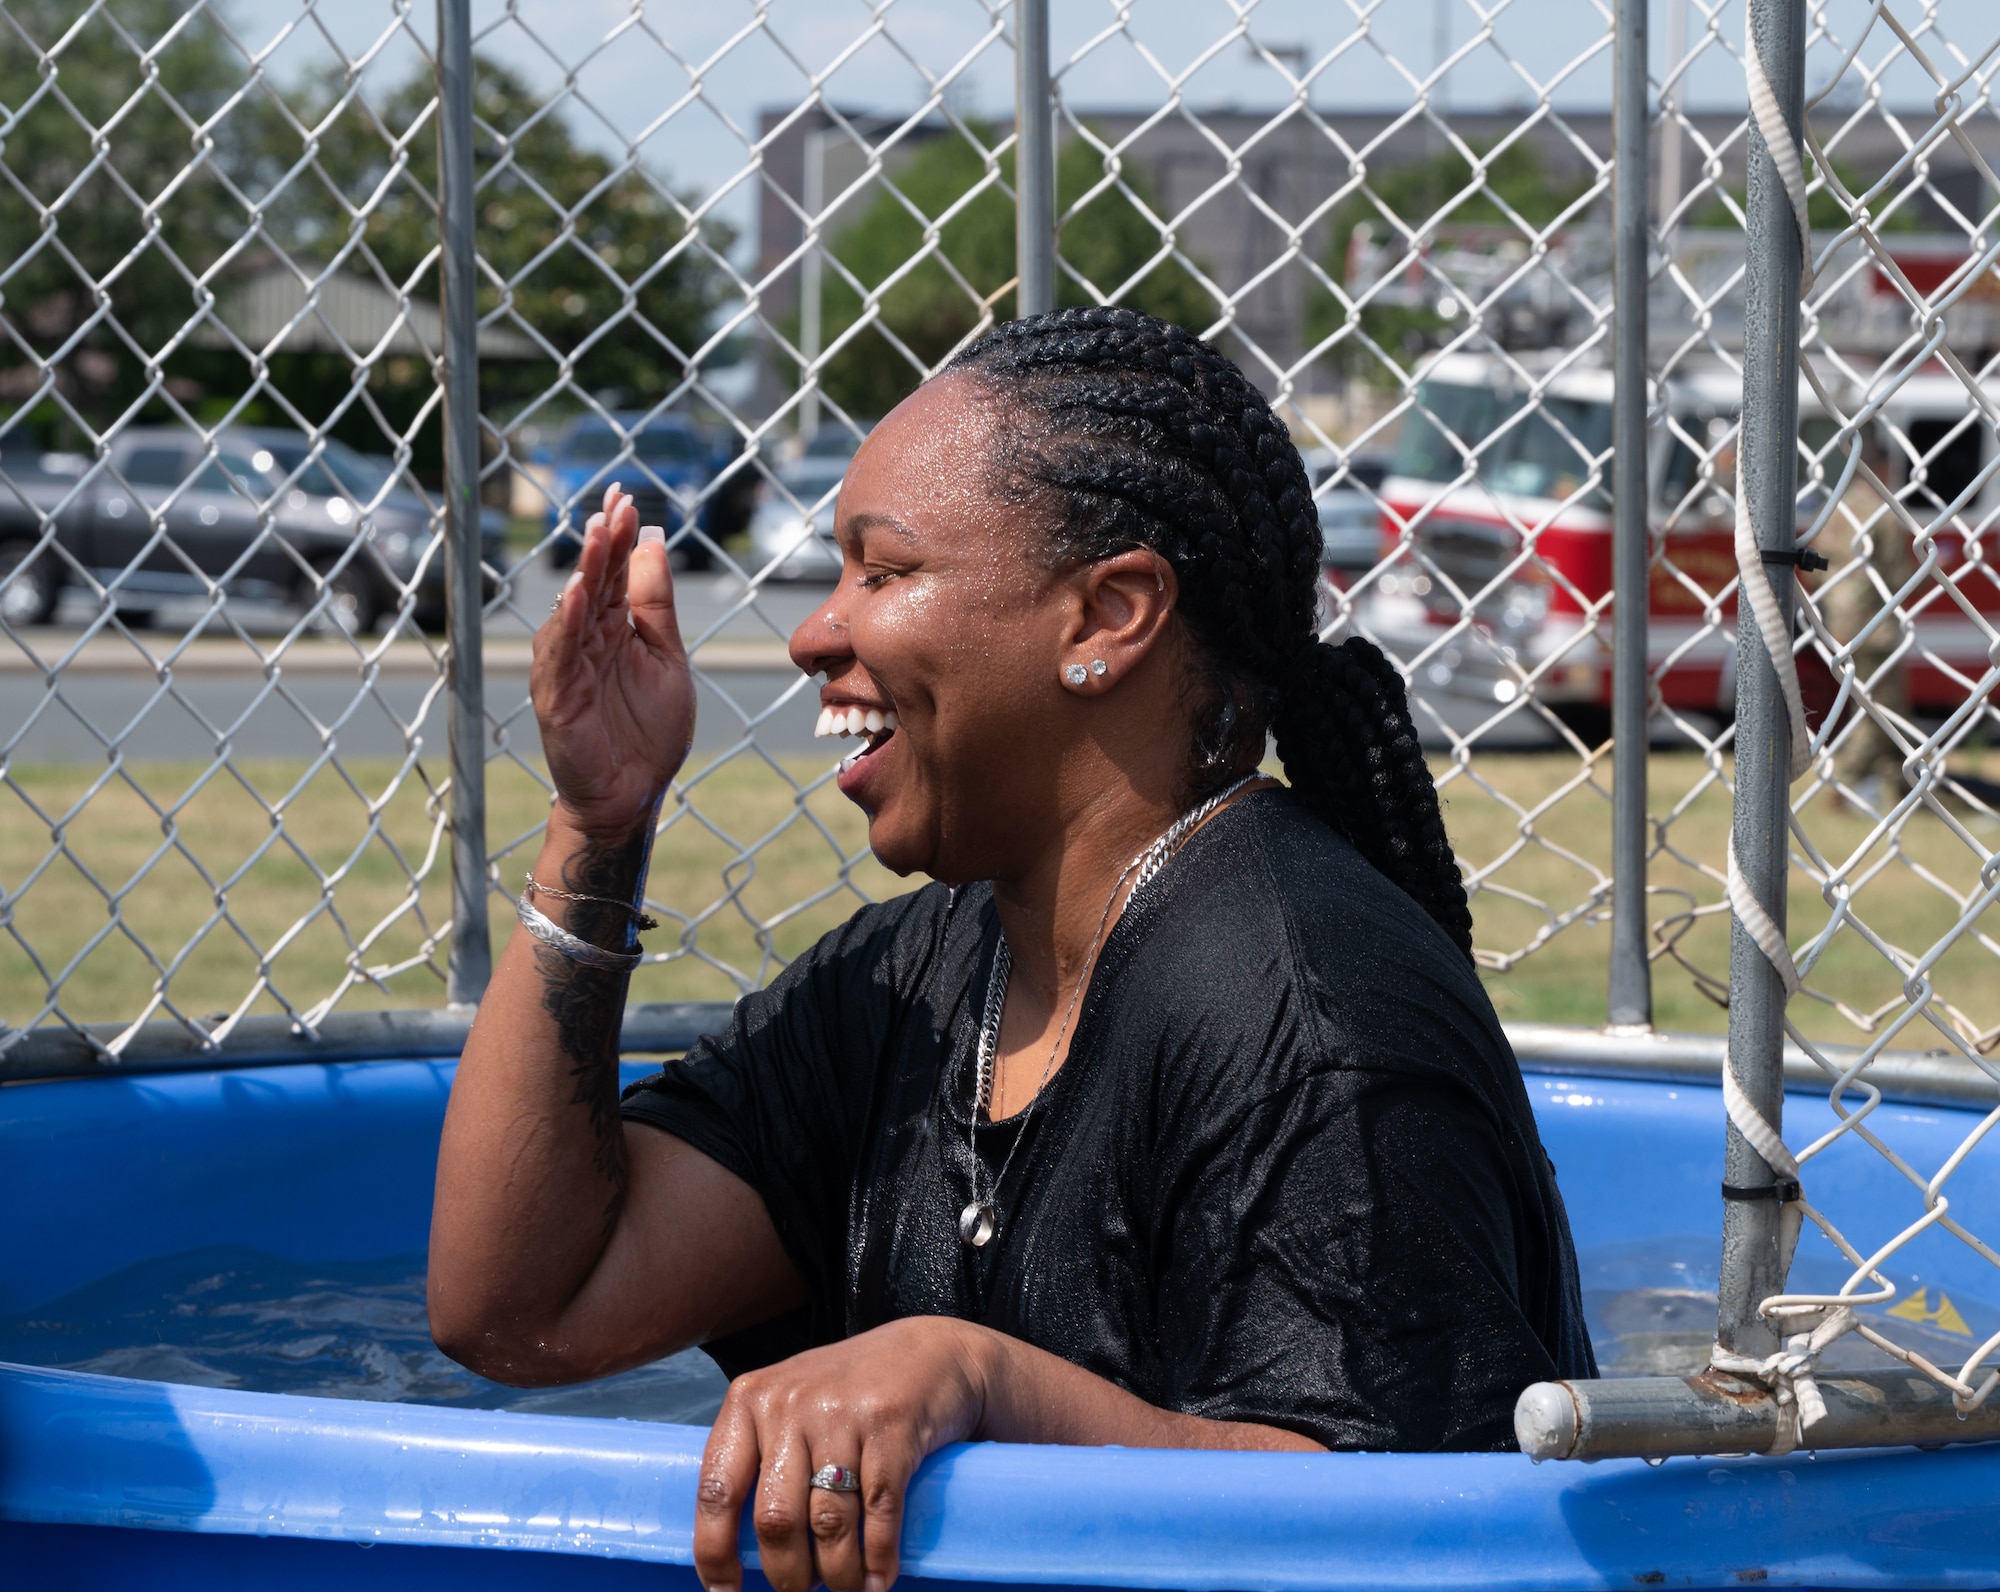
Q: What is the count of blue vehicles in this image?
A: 1